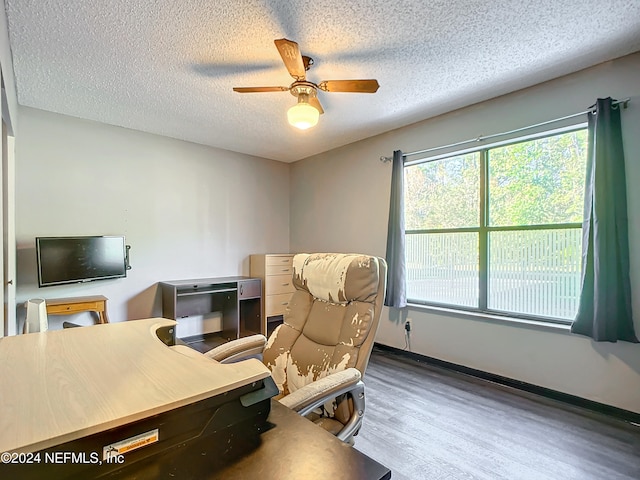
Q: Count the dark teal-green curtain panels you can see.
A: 2